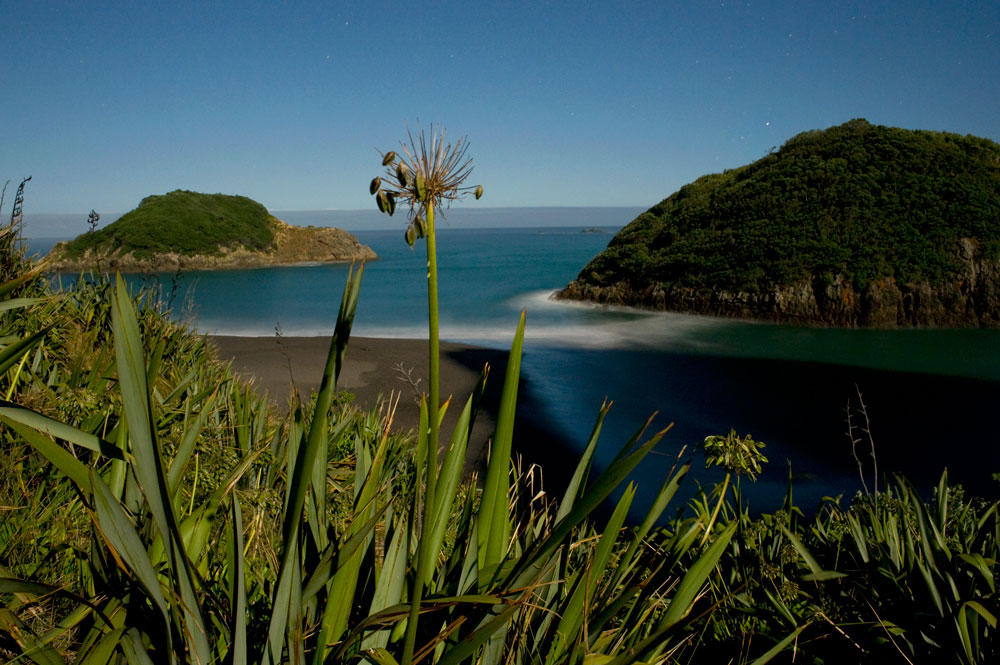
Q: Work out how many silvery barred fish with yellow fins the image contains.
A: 0